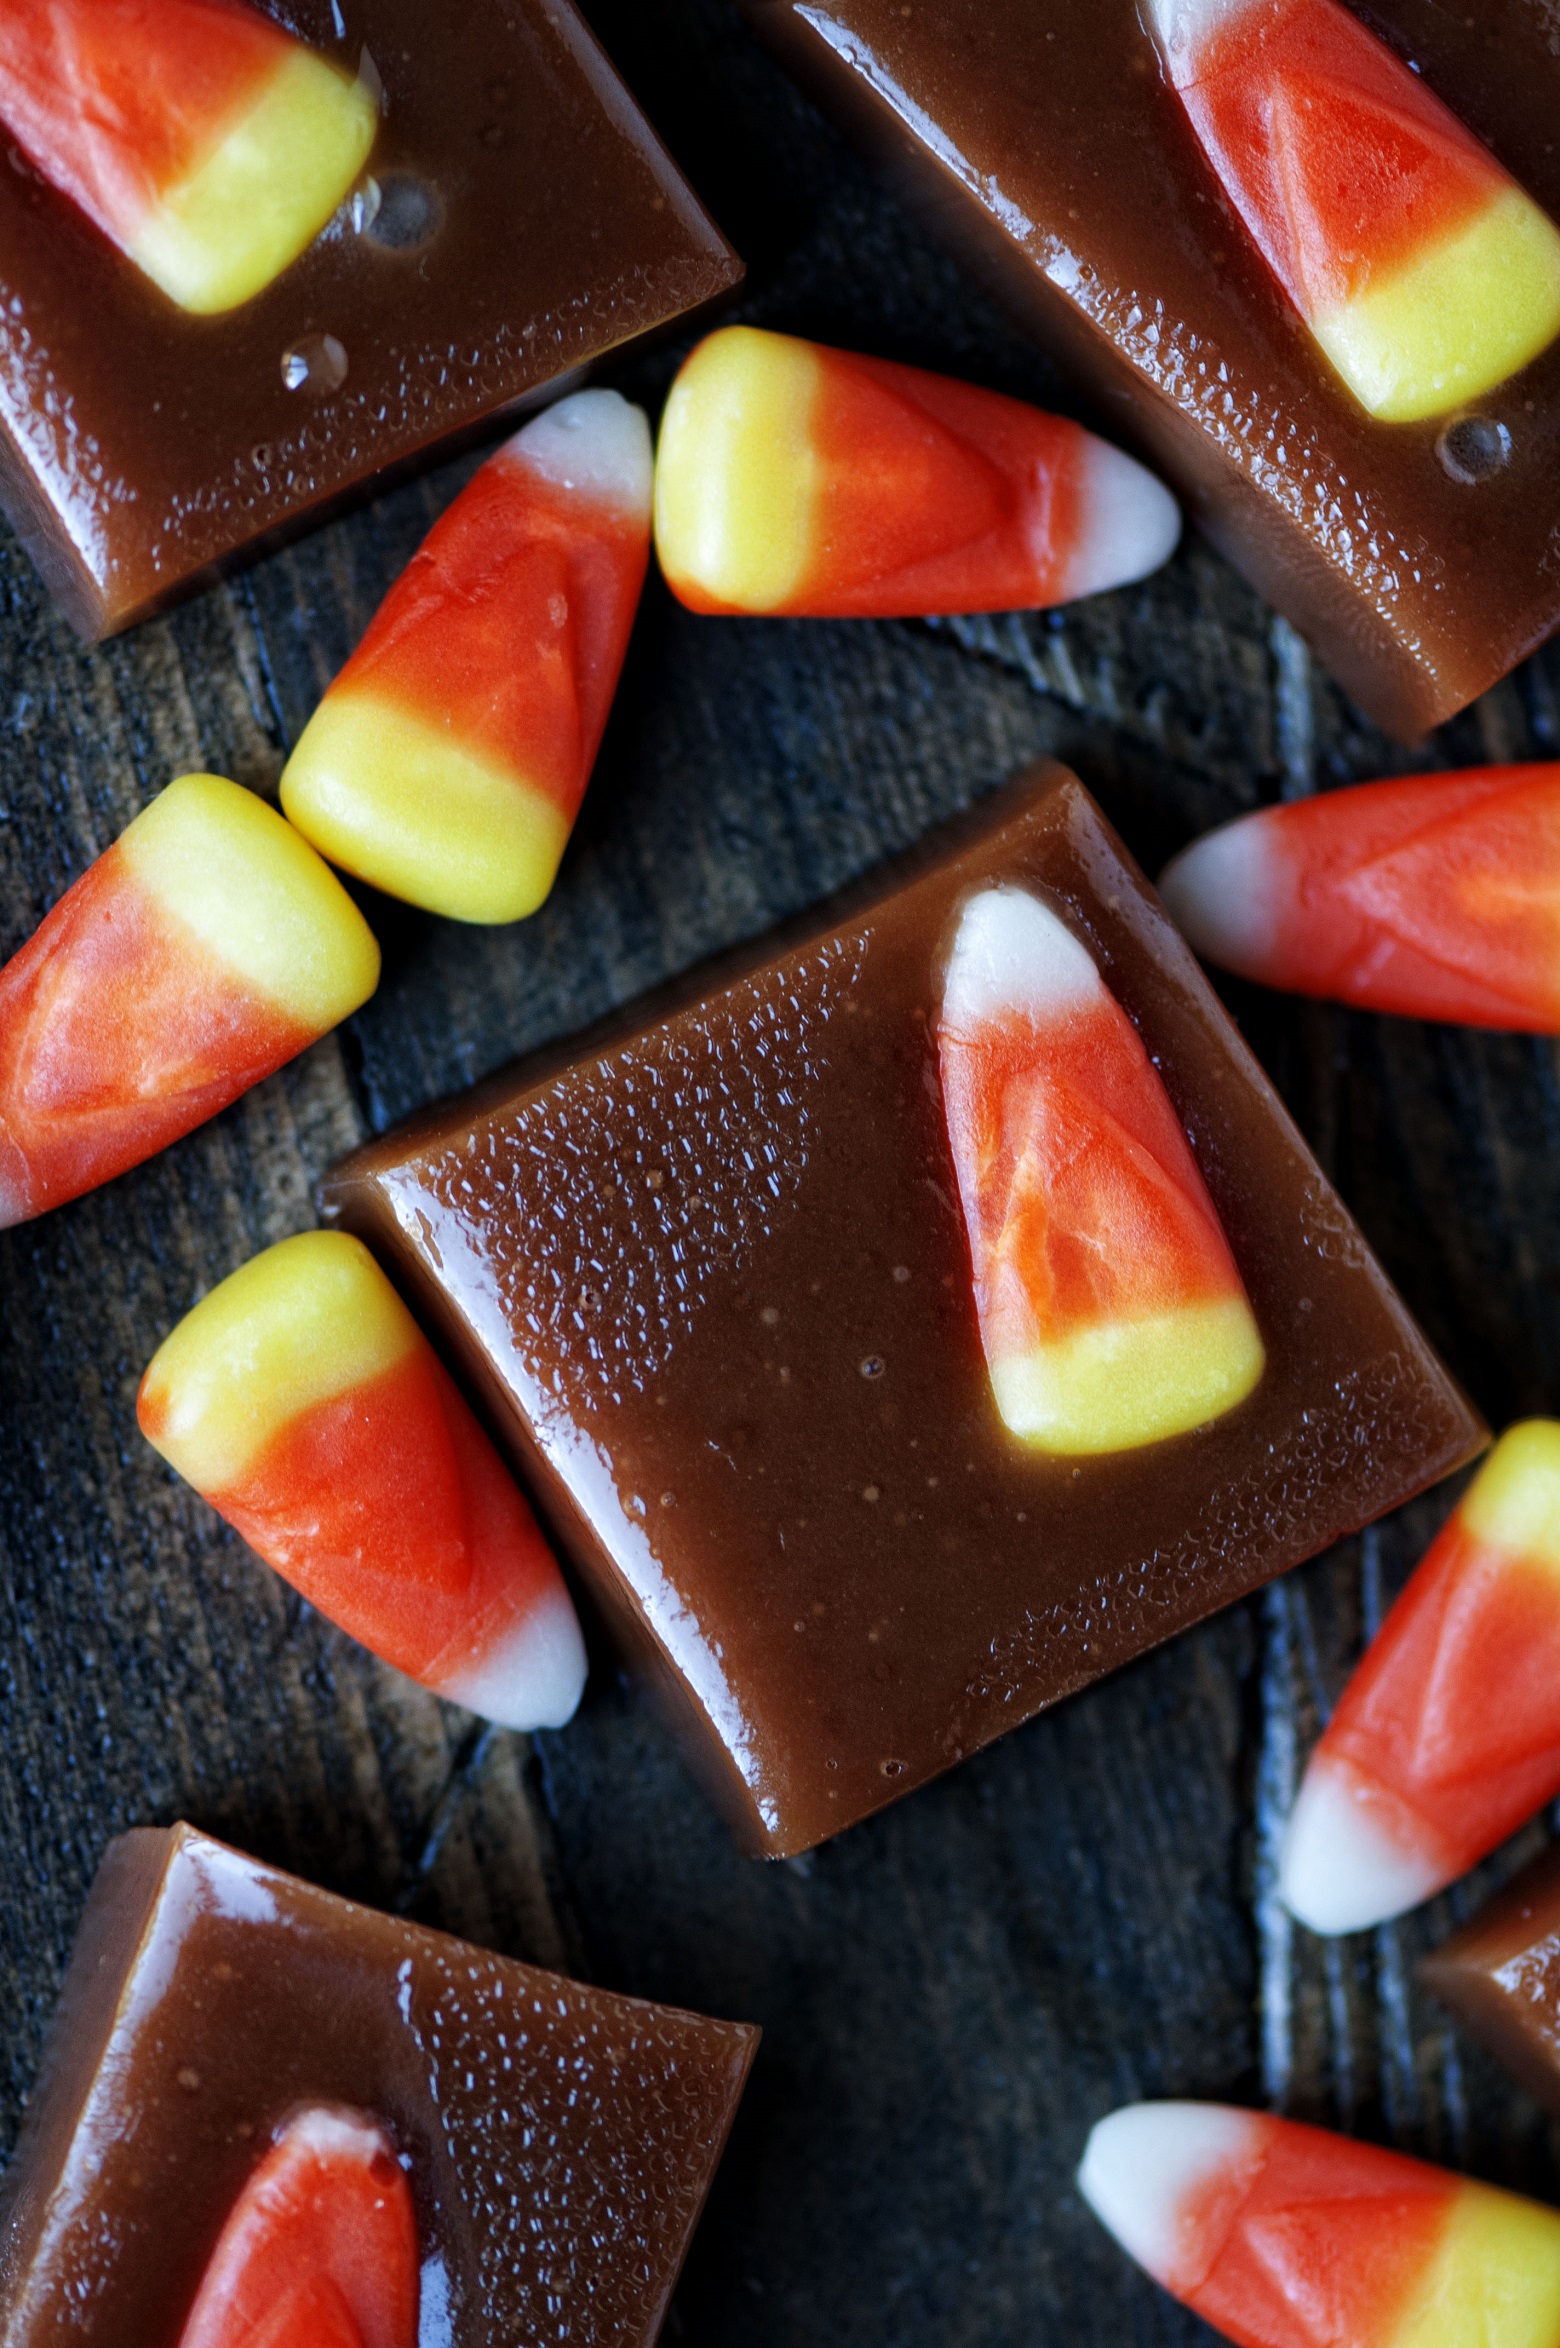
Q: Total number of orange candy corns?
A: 11